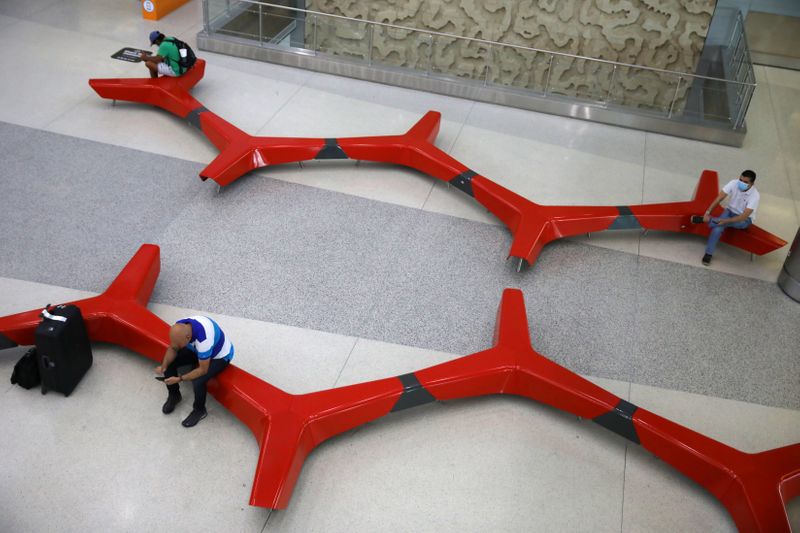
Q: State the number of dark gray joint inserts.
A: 7